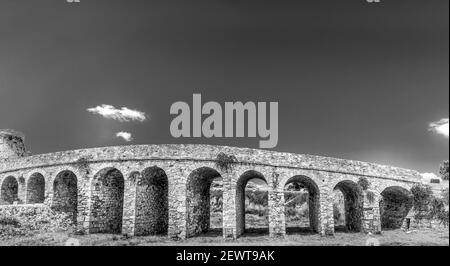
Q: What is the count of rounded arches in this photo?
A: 10